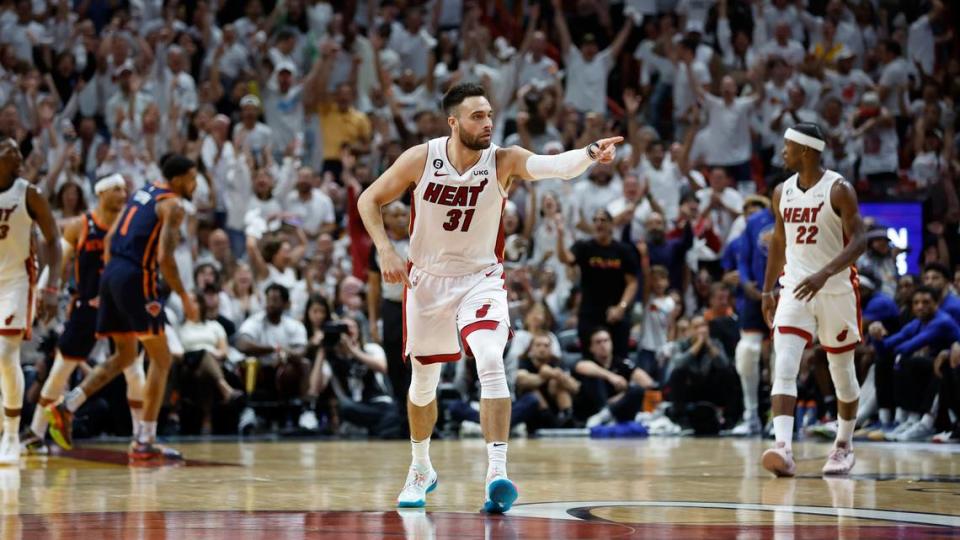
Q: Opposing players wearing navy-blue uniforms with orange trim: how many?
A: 2